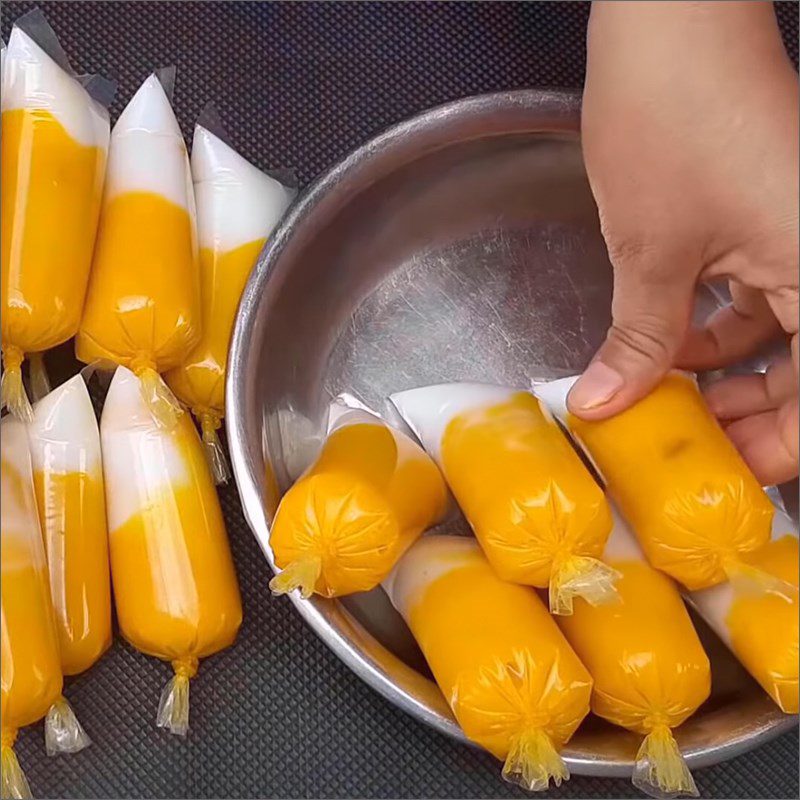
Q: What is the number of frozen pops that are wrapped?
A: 12